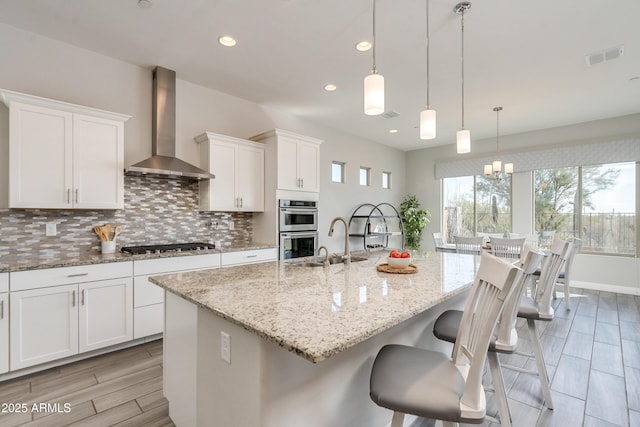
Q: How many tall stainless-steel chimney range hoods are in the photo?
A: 1